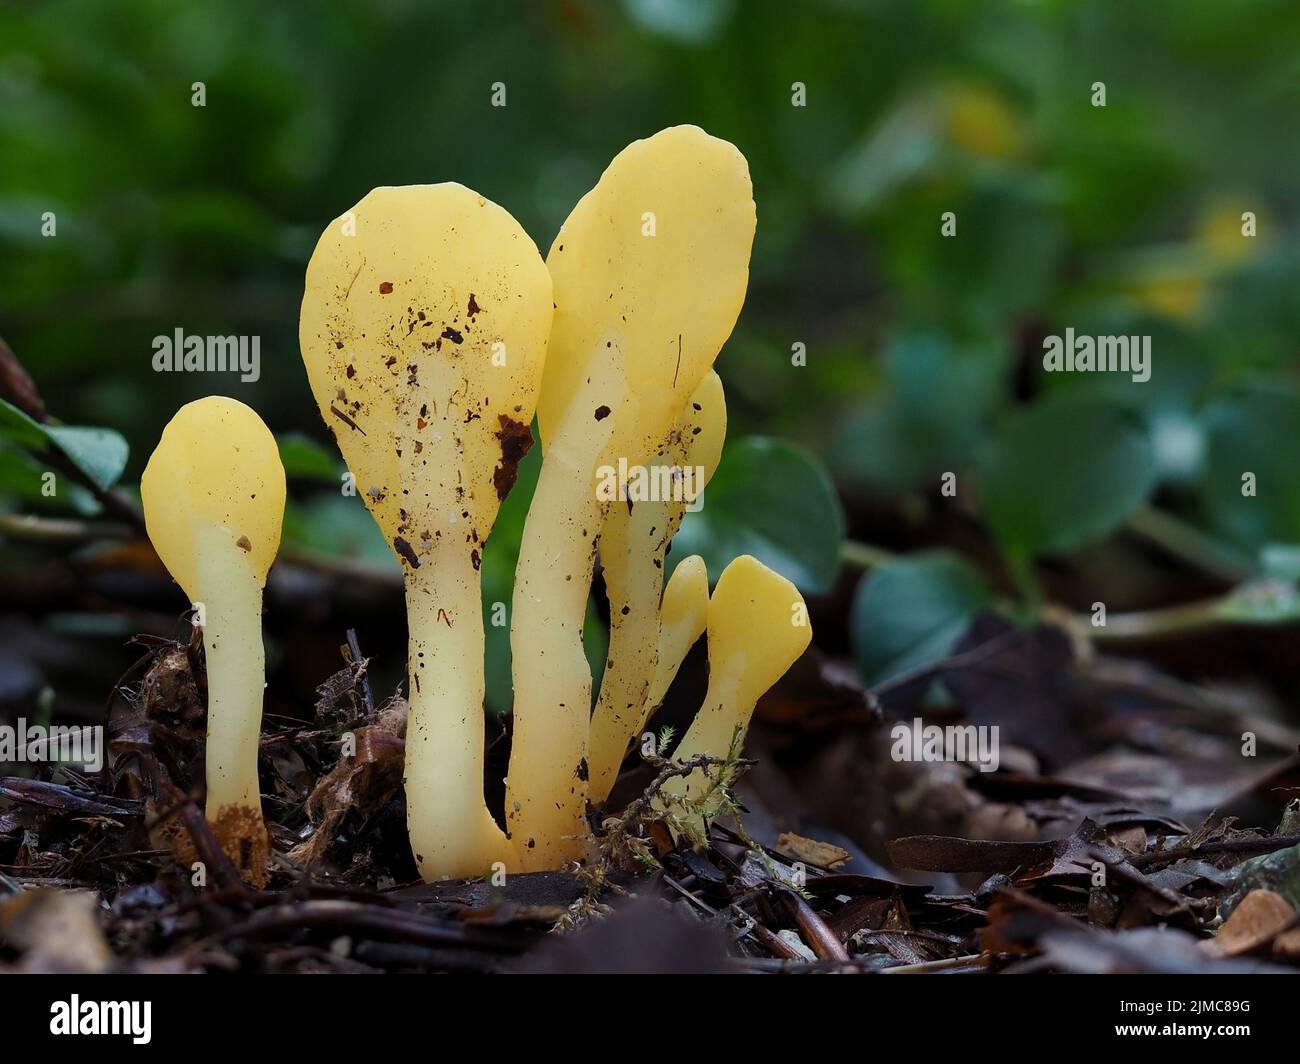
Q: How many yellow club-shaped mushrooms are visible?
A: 6